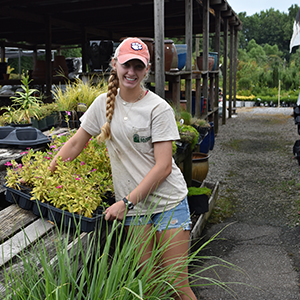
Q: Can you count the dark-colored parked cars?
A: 0